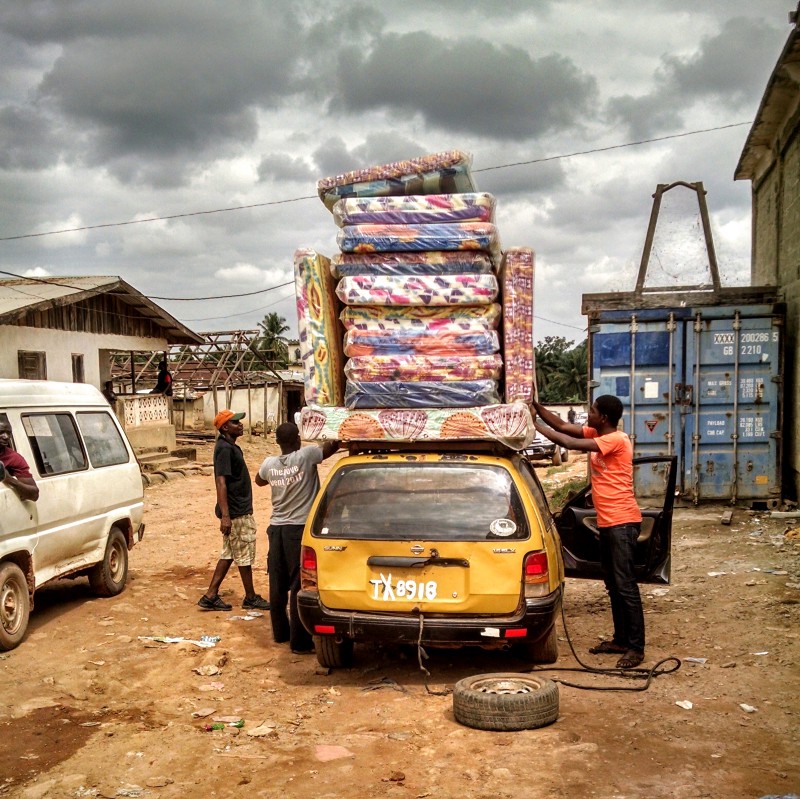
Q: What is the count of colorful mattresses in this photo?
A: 12